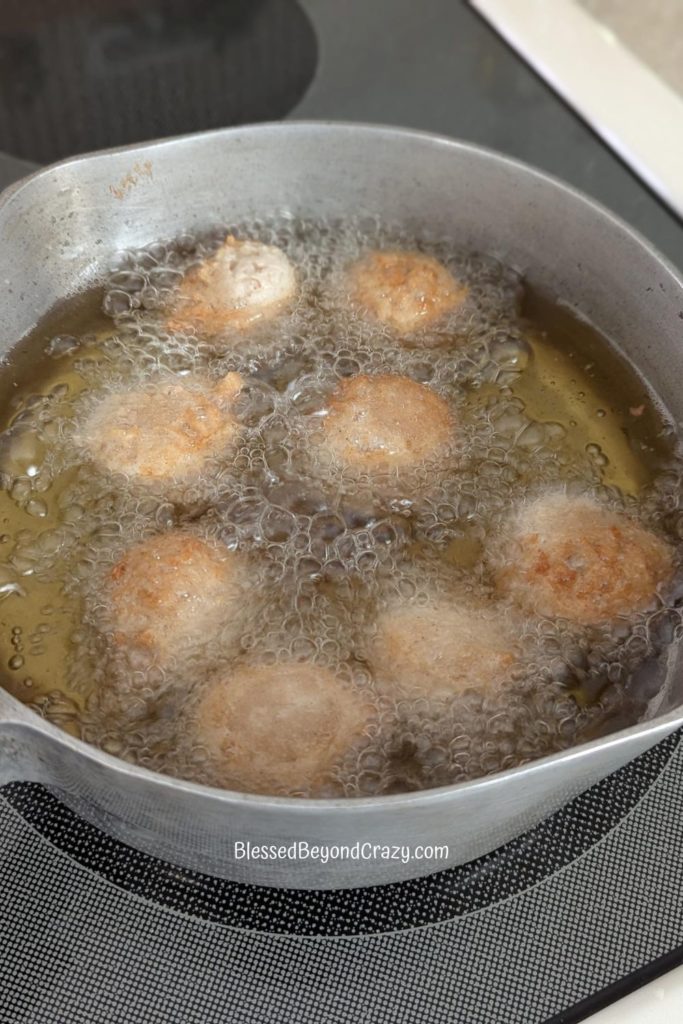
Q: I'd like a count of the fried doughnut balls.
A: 8